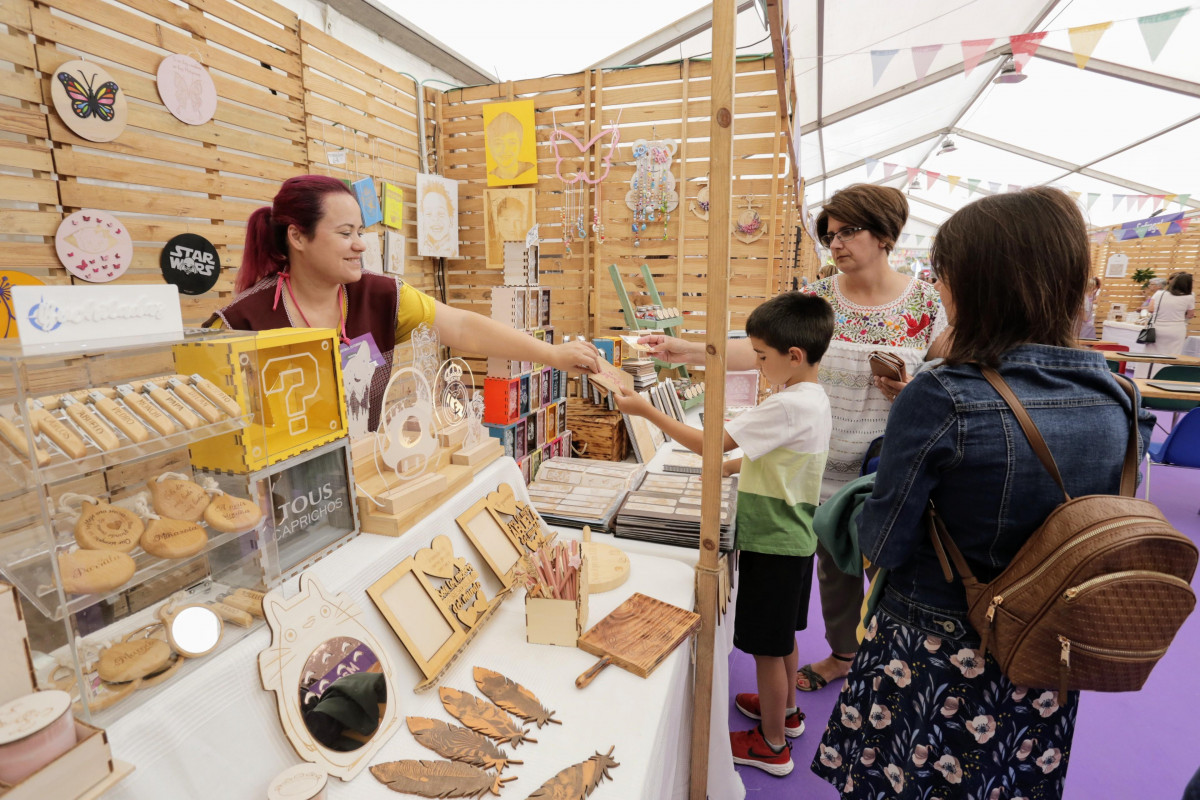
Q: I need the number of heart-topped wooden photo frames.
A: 2